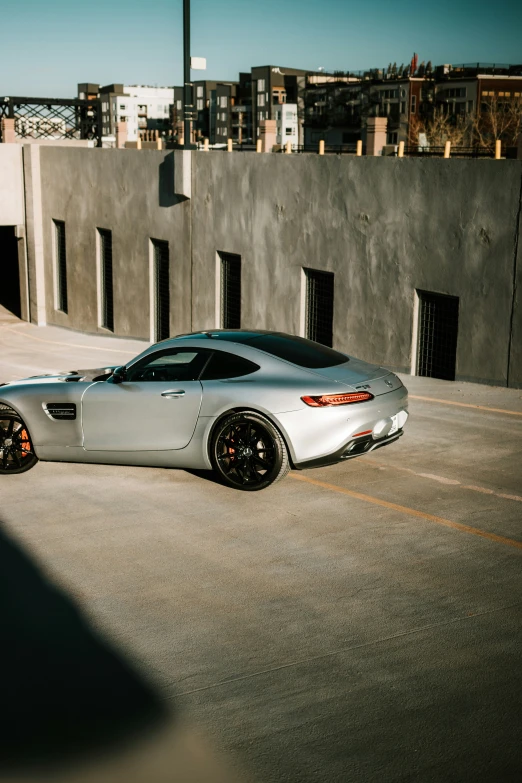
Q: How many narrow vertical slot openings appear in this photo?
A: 6